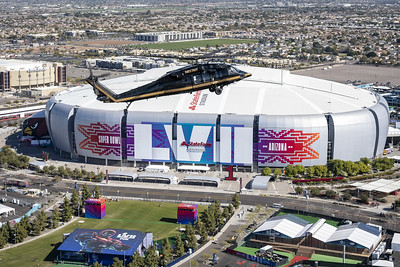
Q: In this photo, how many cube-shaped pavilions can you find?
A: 2